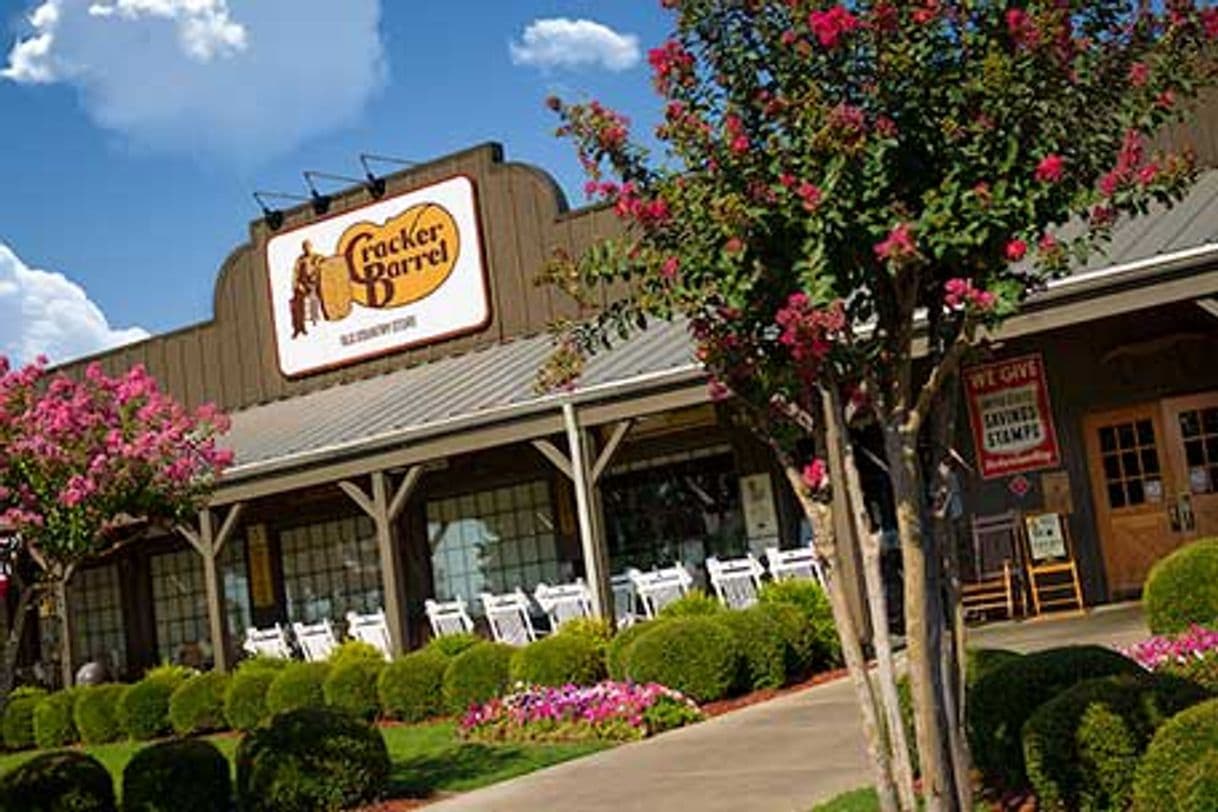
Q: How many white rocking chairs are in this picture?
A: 10